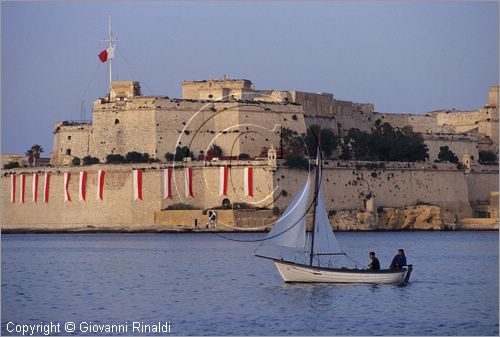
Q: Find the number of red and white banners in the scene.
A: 12